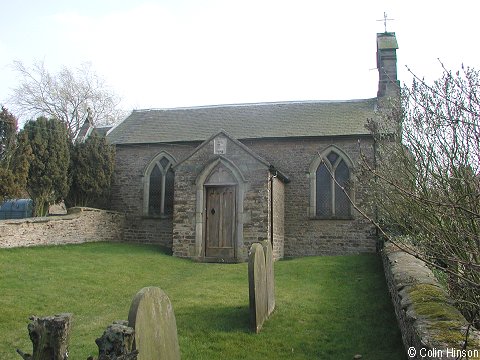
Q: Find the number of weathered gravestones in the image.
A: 3